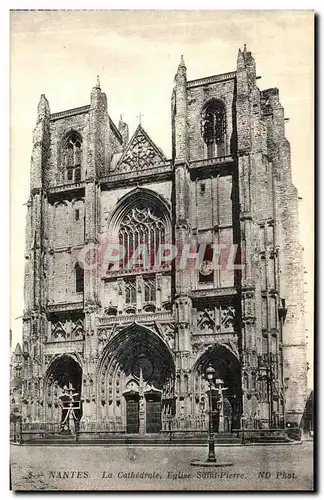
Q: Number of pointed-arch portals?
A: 3